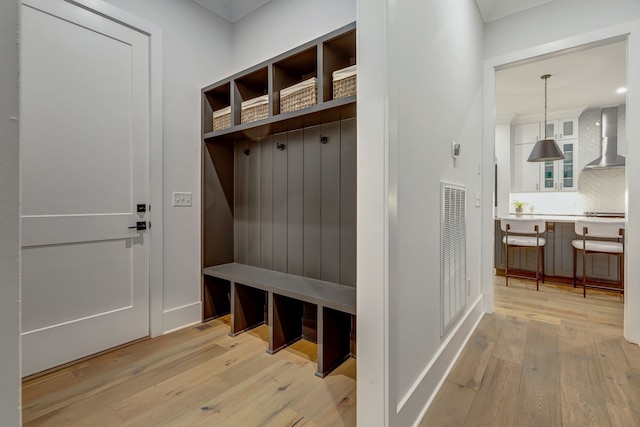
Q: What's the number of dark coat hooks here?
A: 3